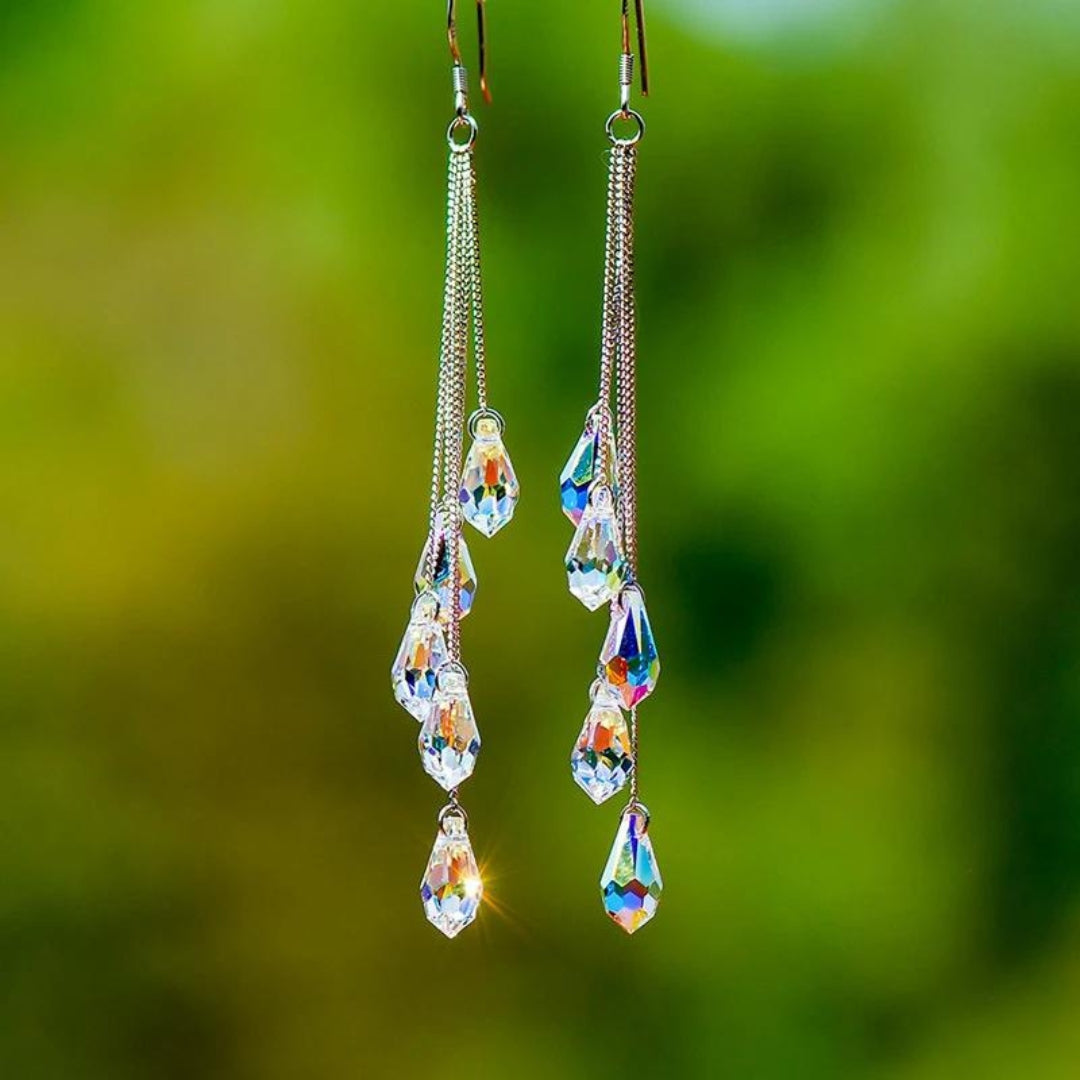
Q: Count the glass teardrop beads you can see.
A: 10